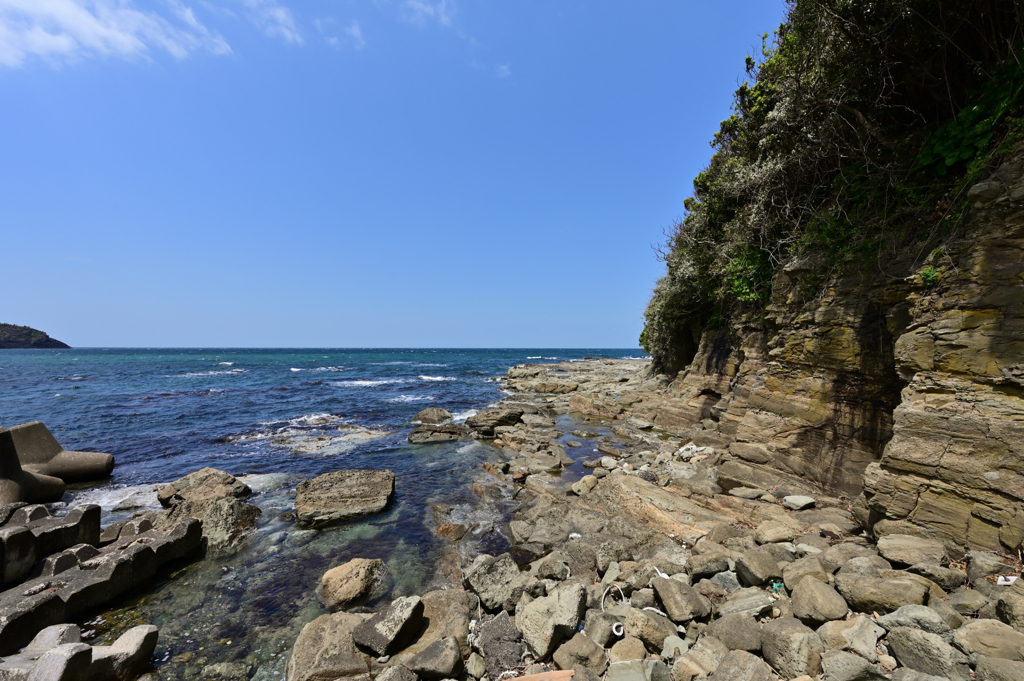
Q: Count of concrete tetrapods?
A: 2